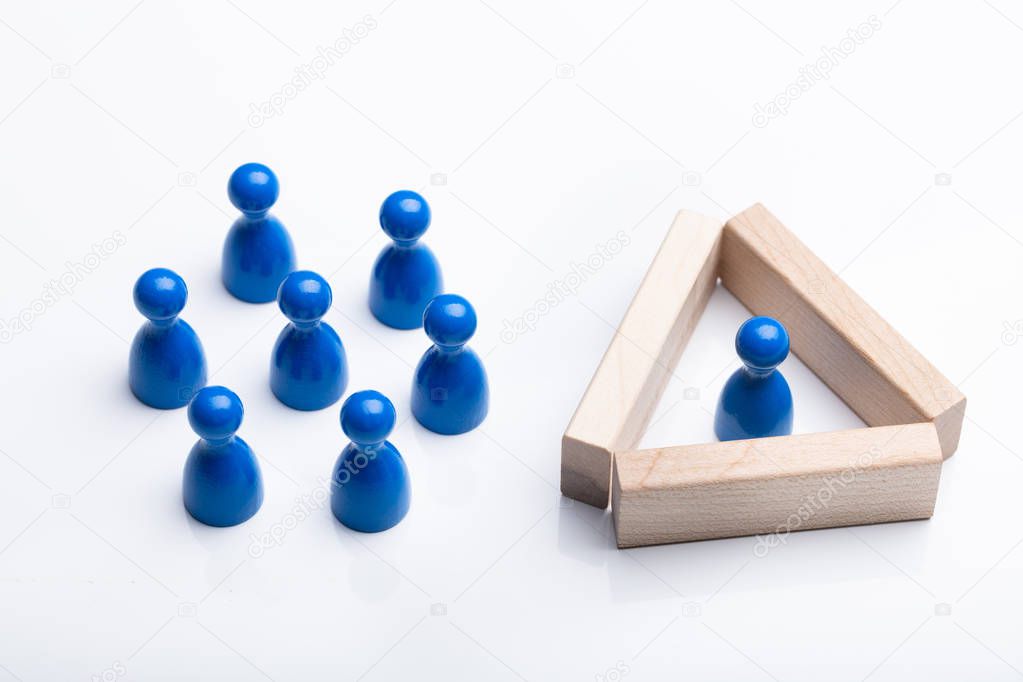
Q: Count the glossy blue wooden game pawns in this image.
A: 8